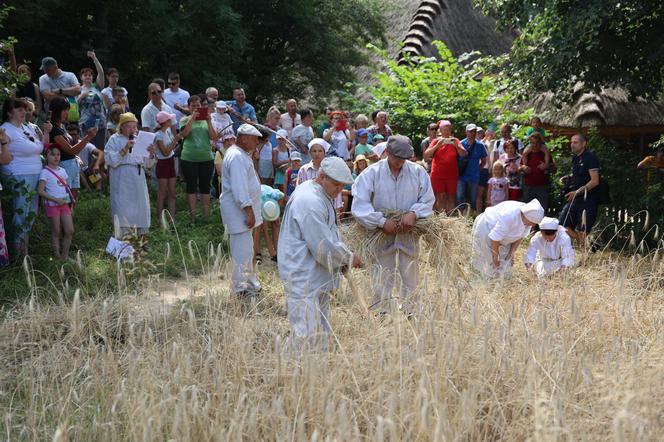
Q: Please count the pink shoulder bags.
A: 1